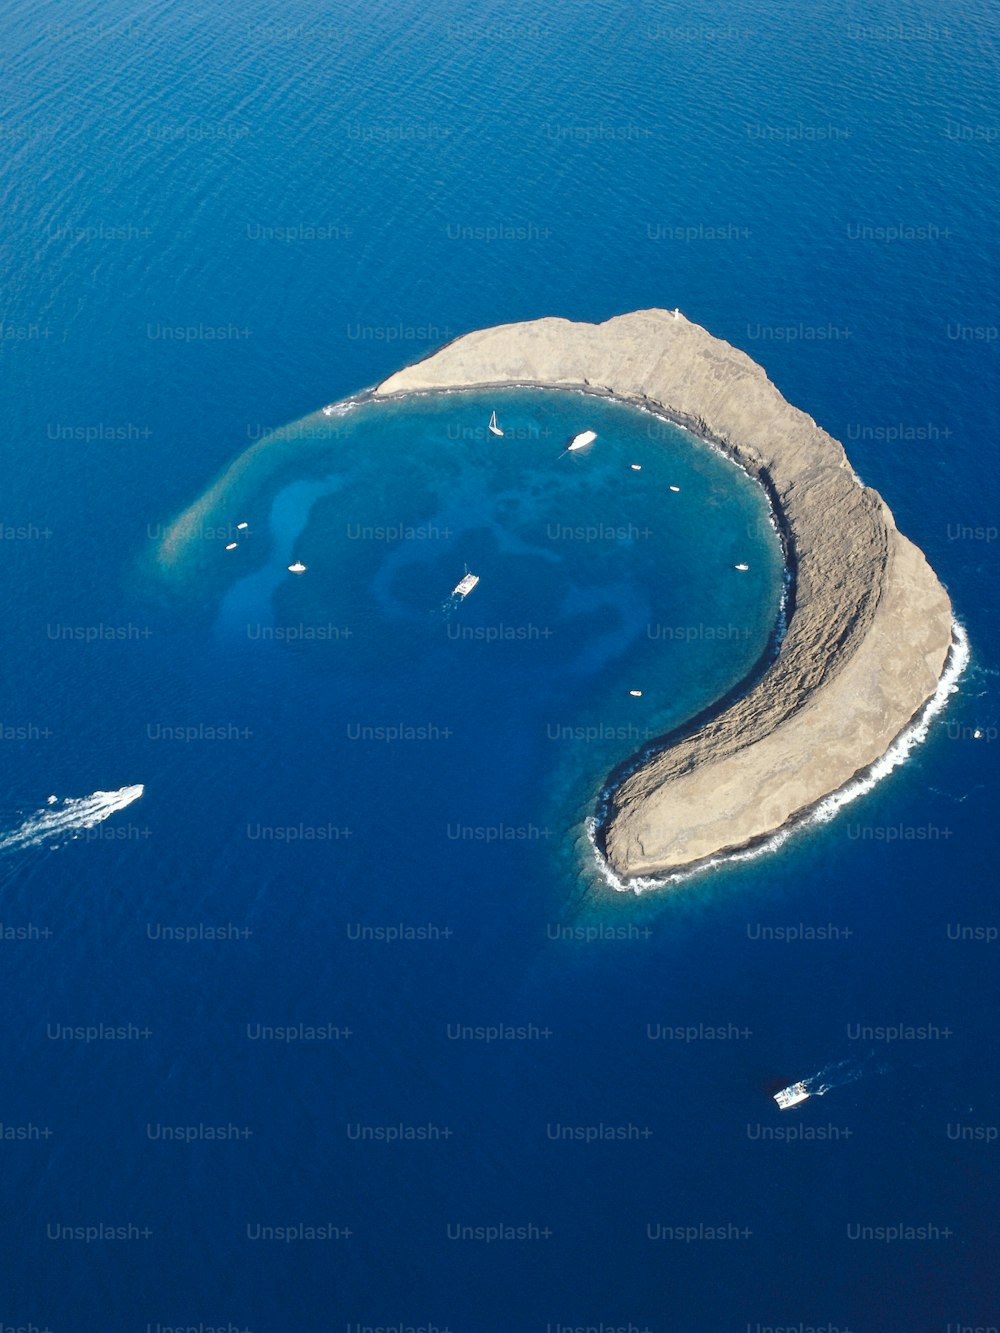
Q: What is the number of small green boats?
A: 0